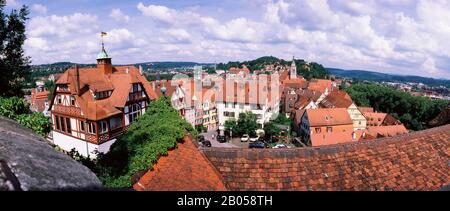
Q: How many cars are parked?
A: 7